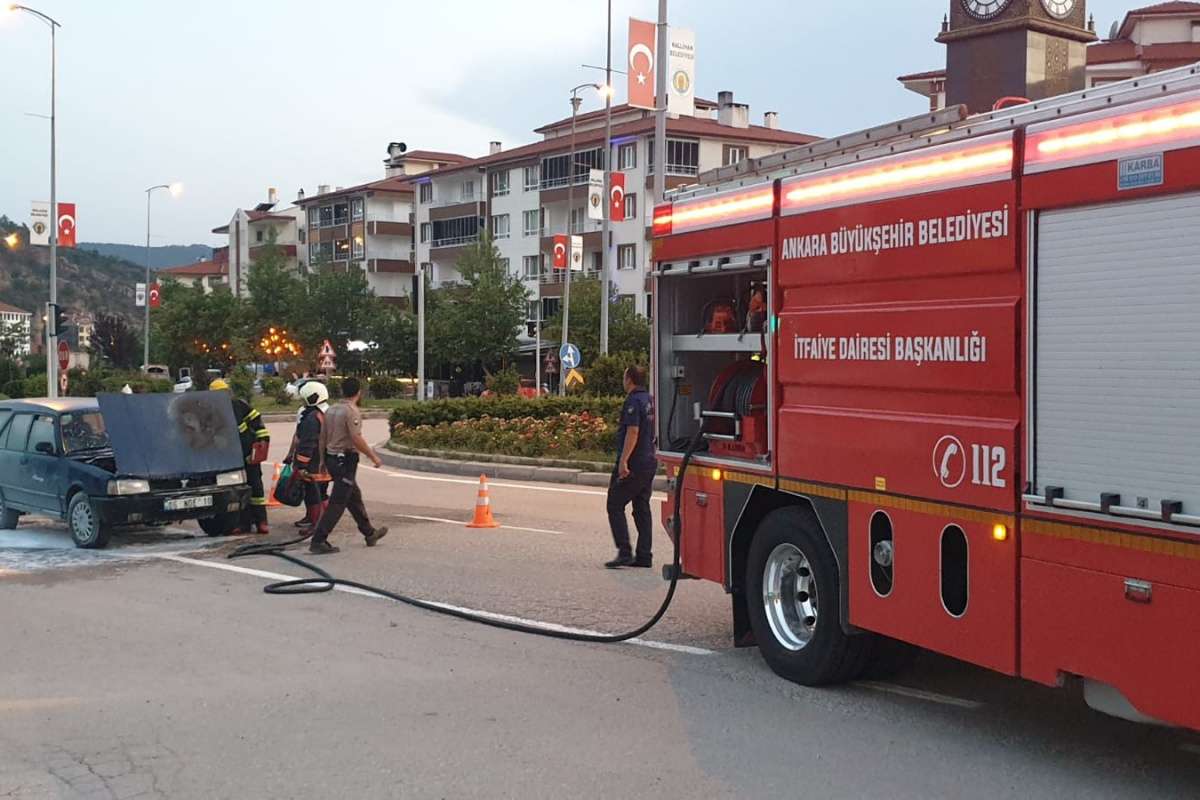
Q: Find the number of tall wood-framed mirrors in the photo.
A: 0